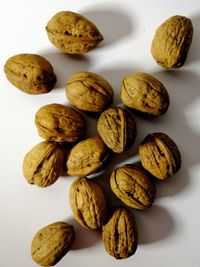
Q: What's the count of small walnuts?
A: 14